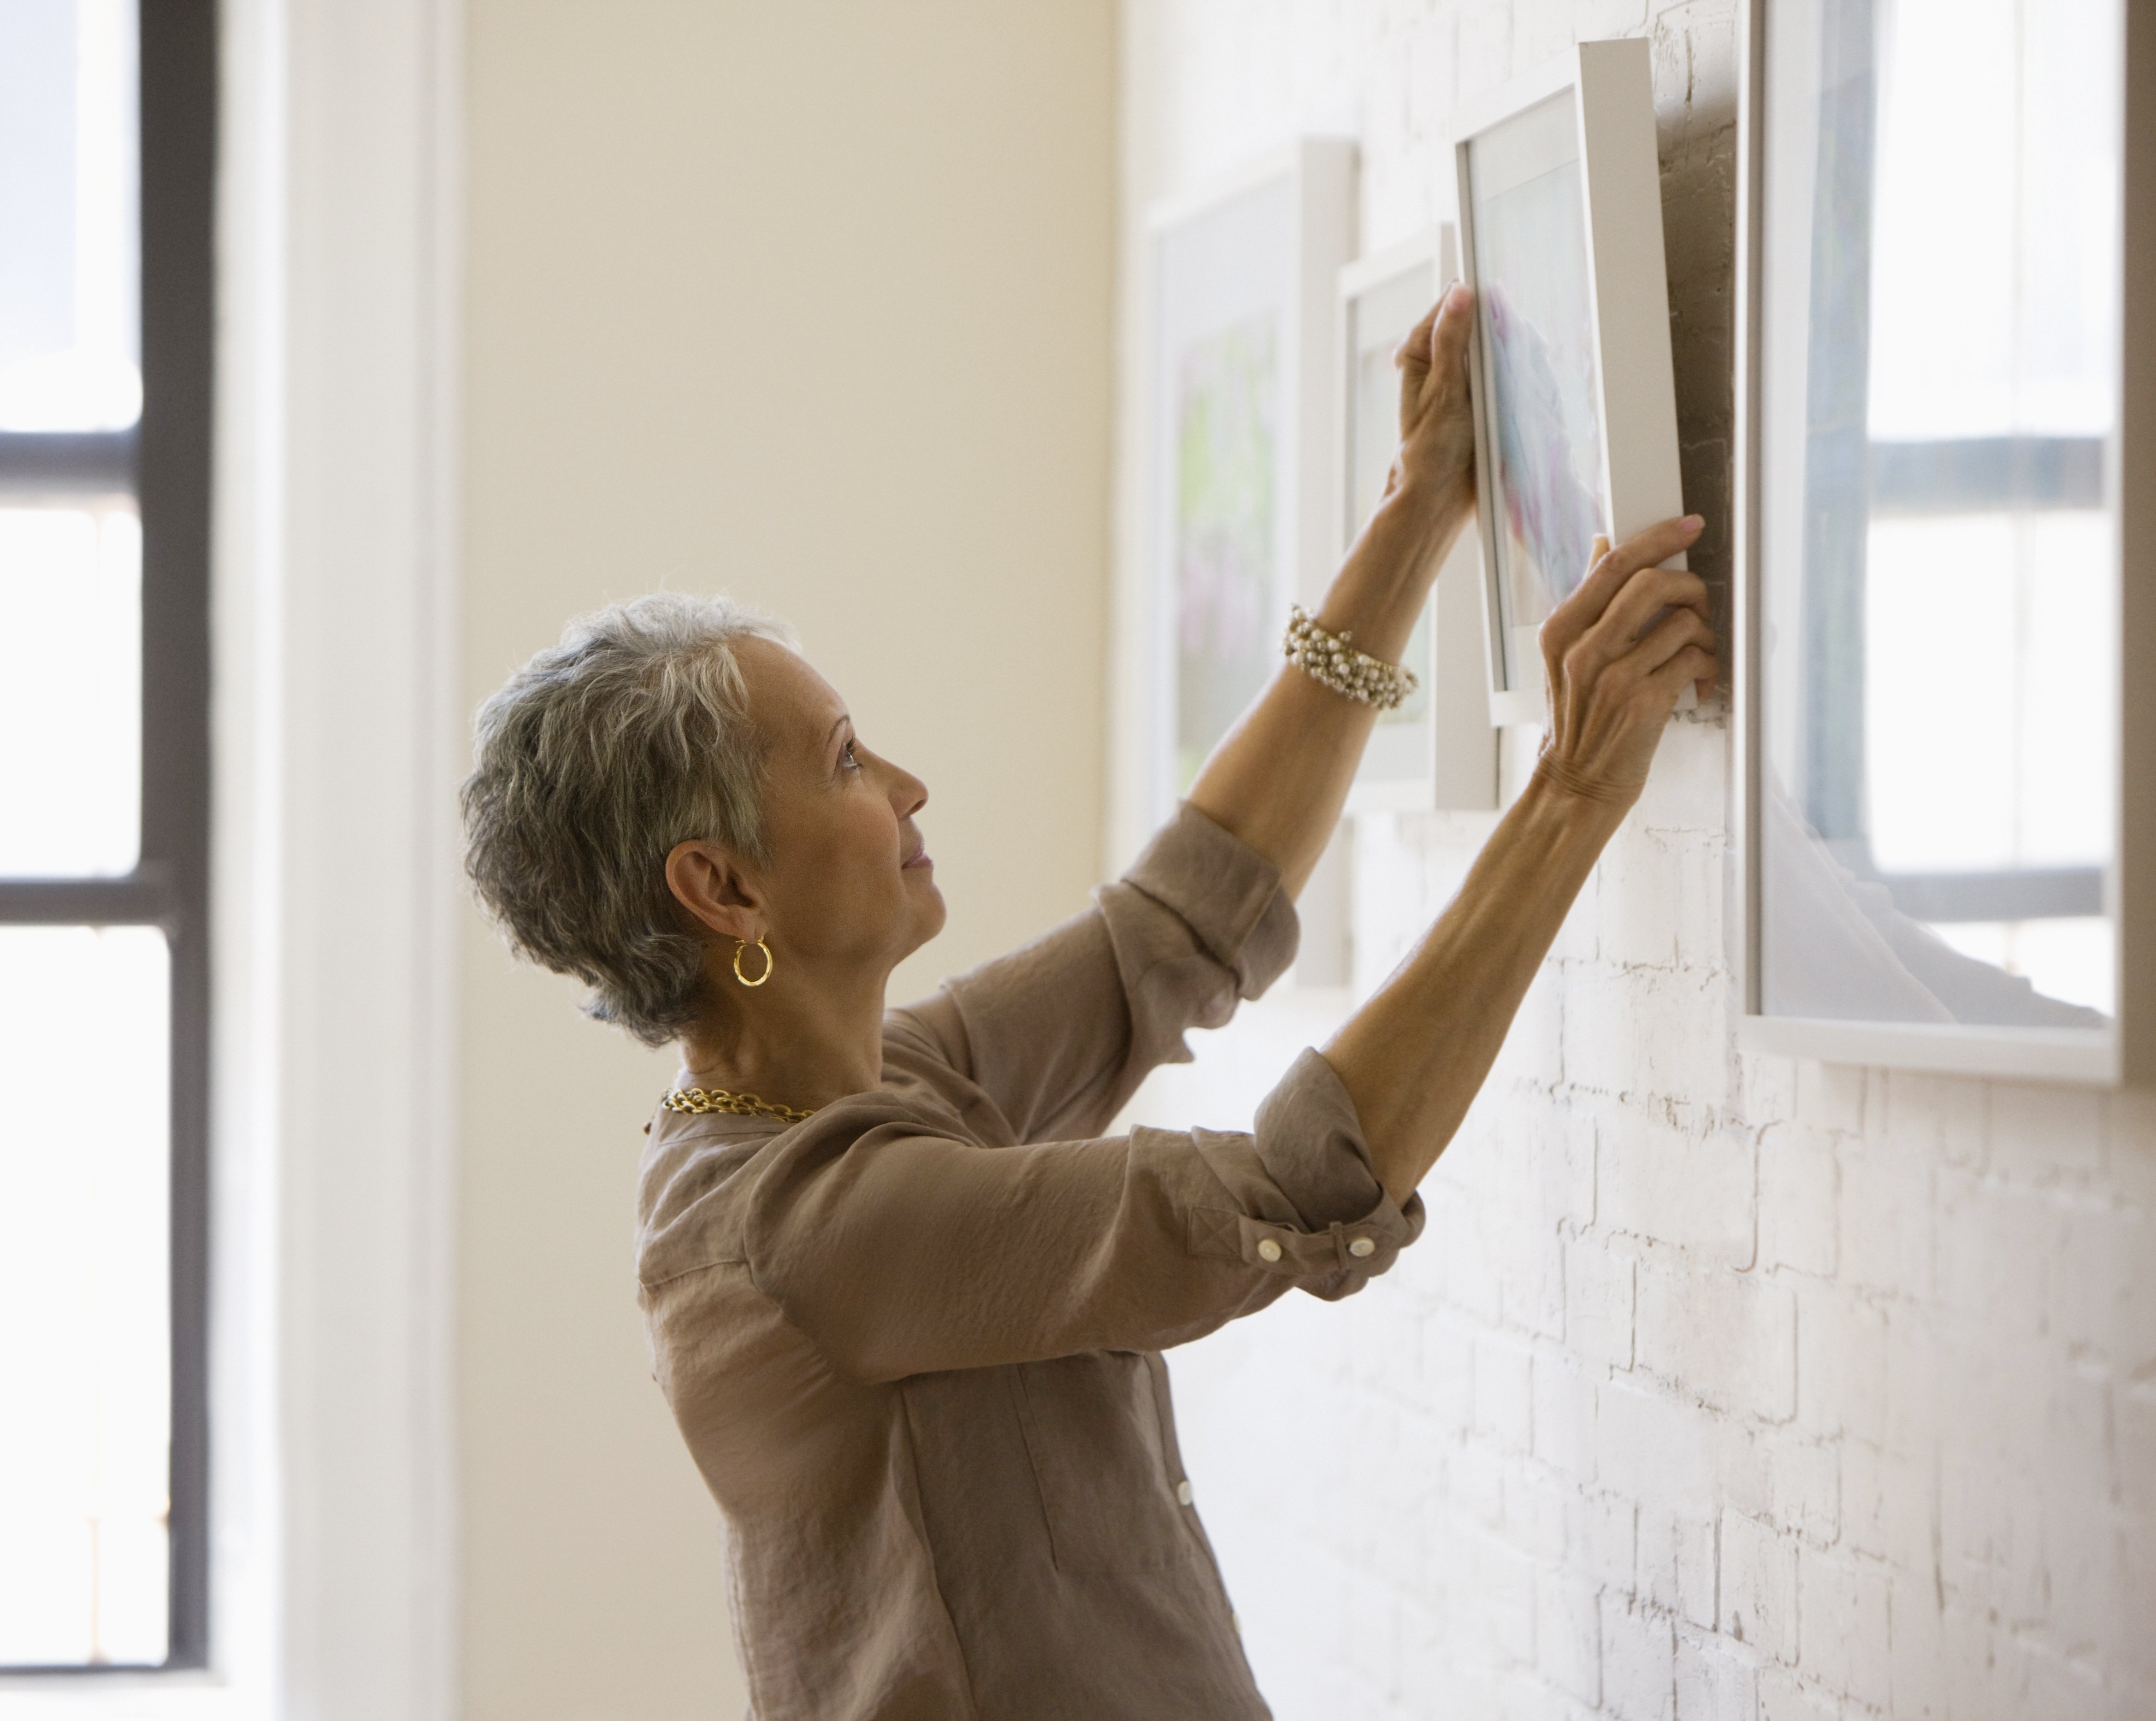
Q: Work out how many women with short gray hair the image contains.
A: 1